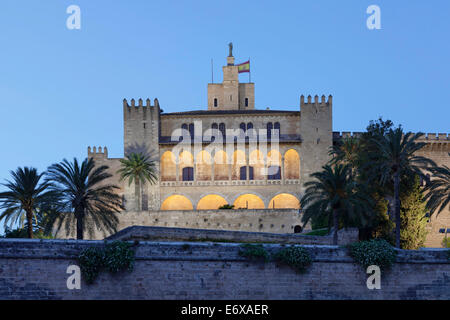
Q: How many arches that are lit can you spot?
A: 12